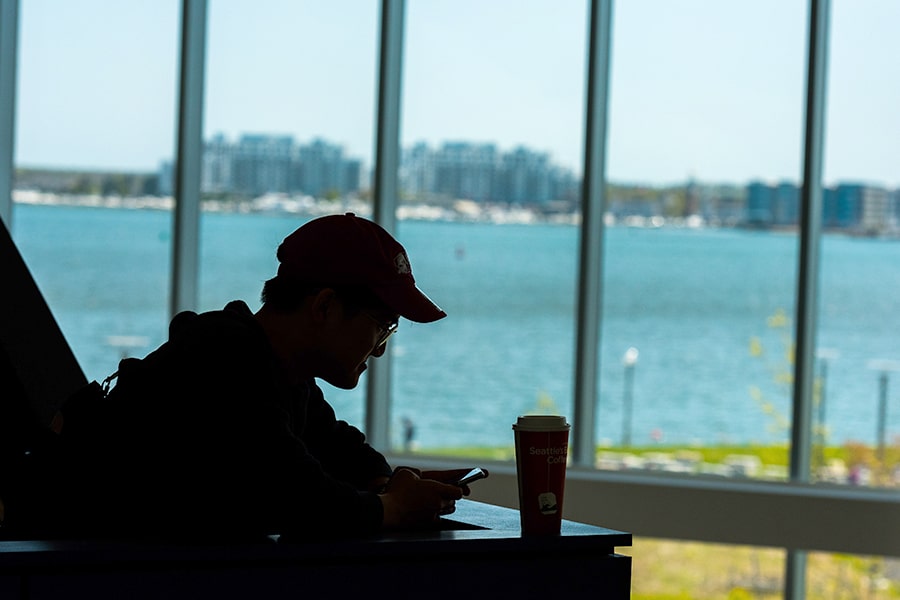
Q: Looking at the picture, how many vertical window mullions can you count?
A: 5